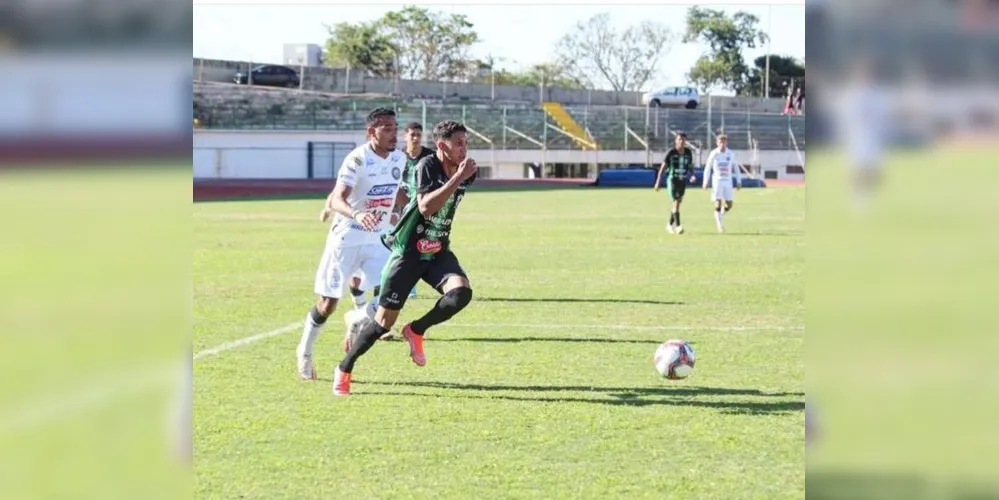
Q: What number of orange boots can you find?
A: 2